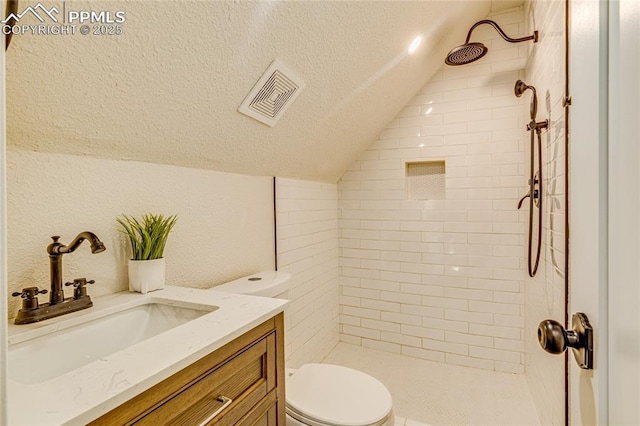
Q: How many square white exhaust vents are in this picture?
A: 1